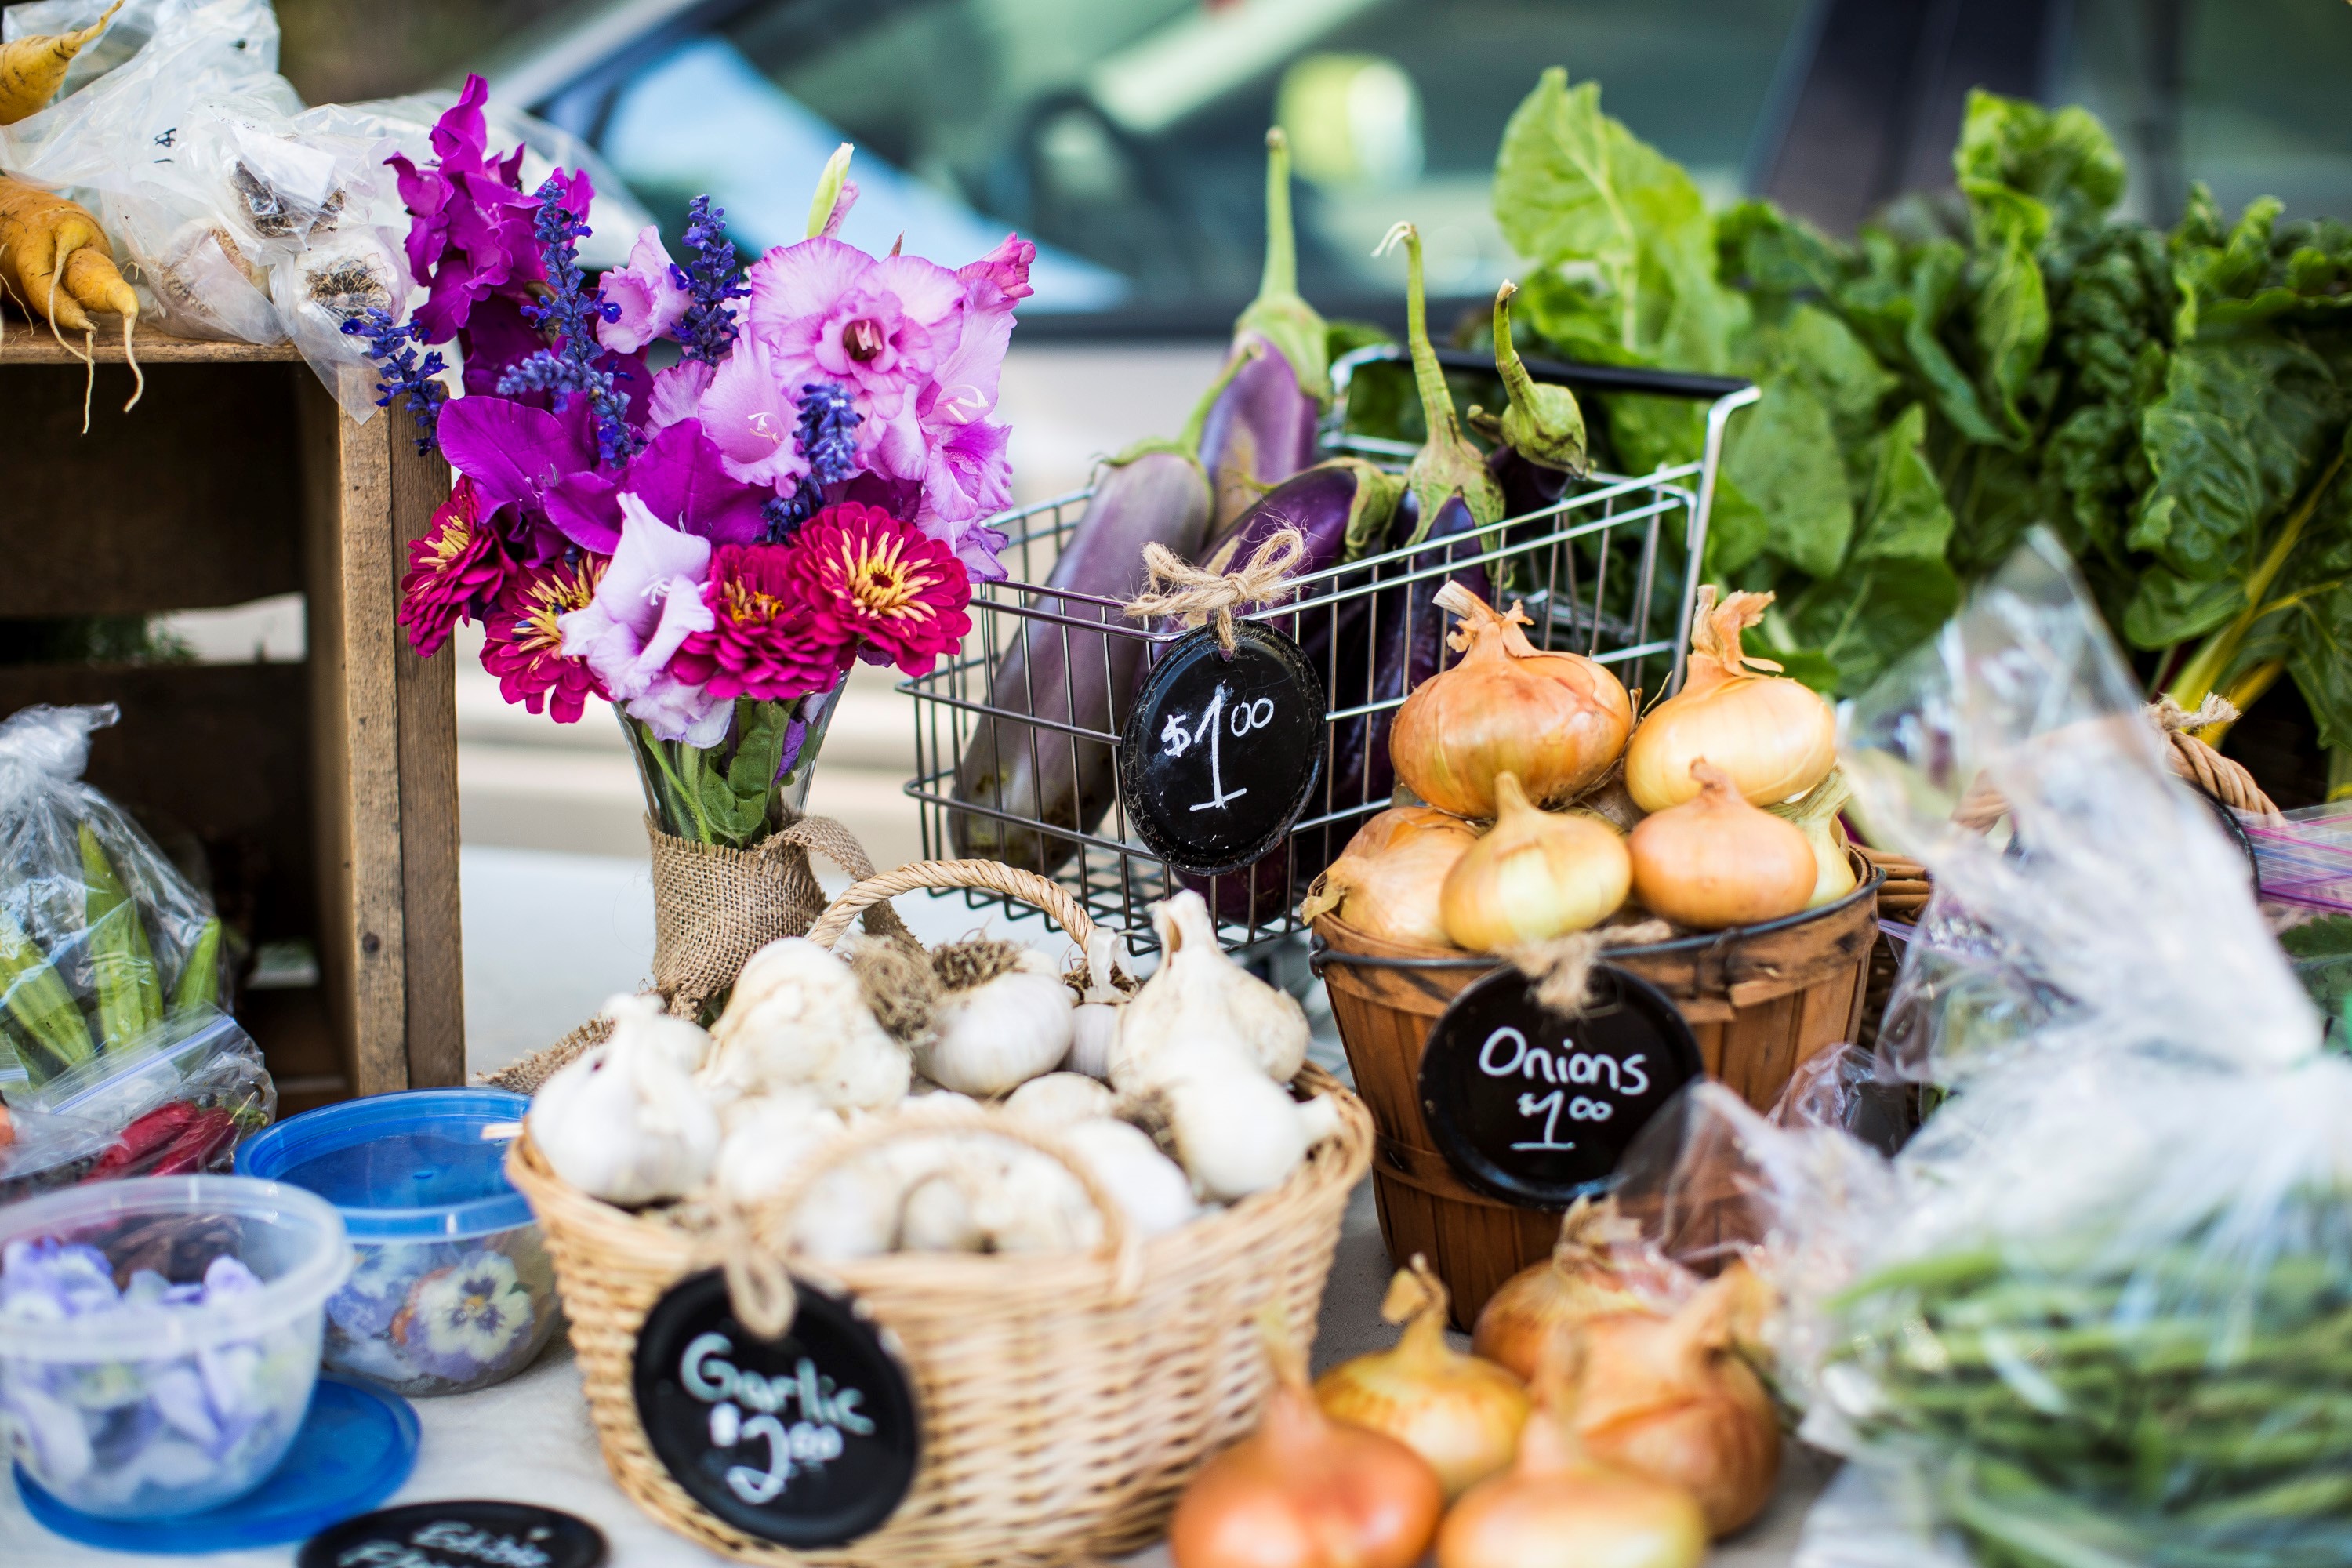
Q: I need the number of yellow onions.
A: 11